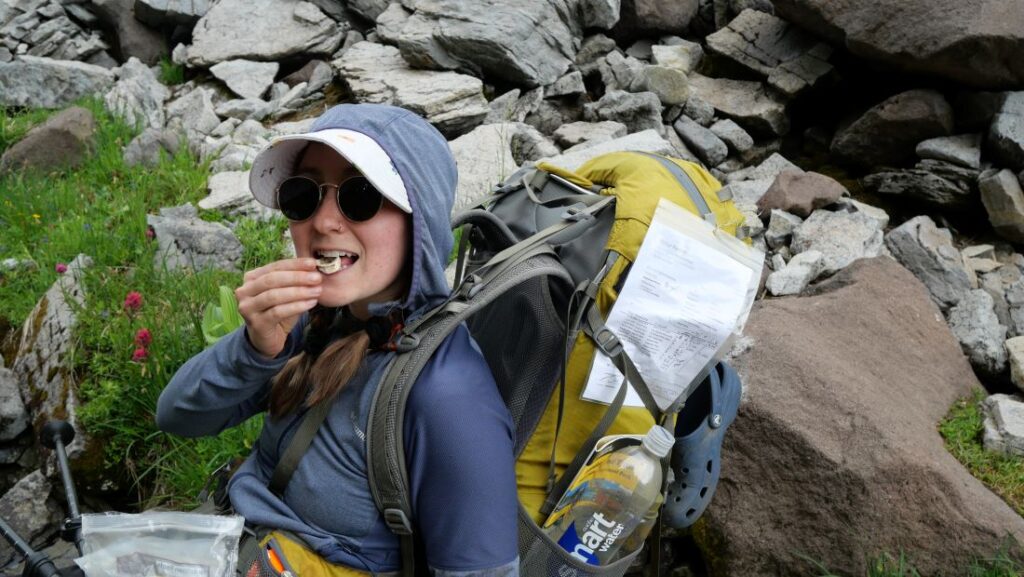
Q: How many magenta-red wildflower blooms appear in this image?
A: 5